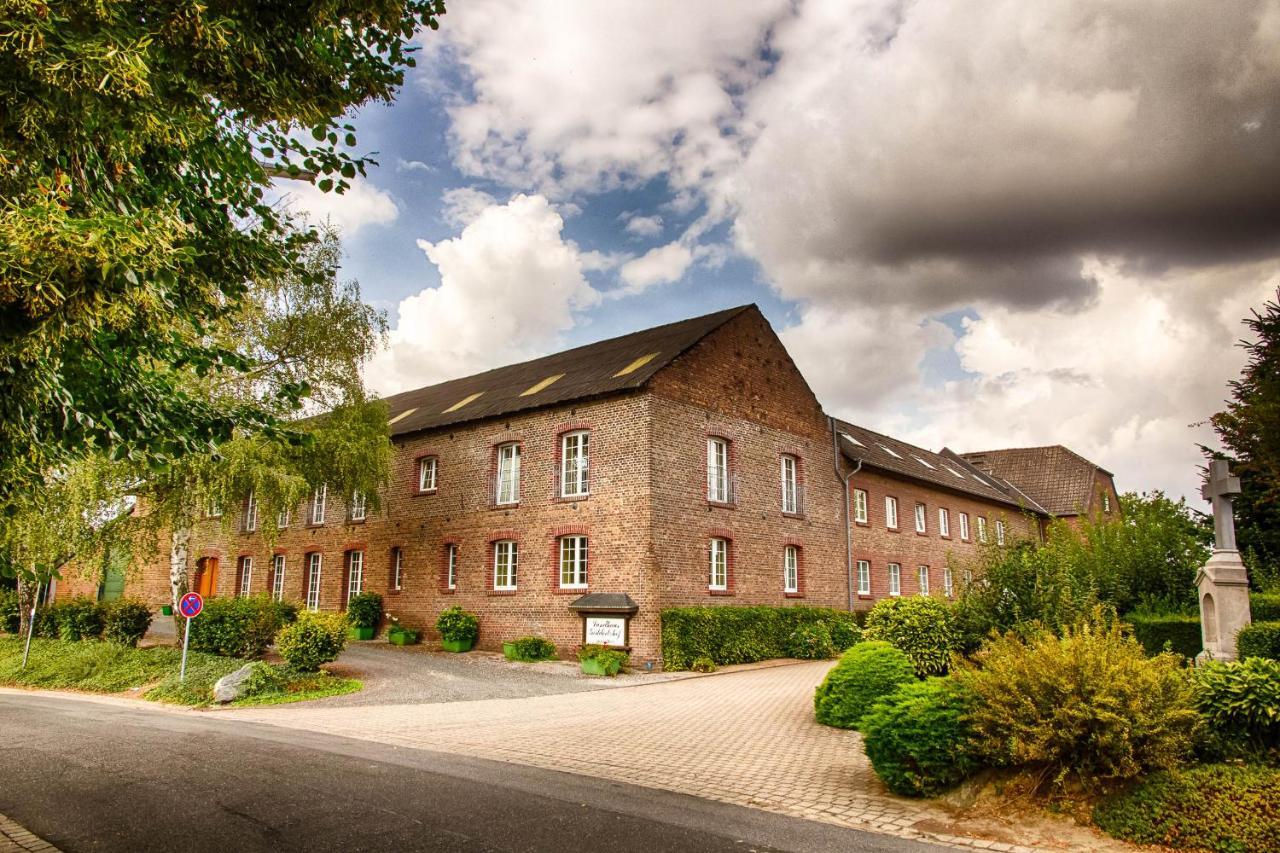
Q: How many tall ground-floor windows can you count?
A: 4